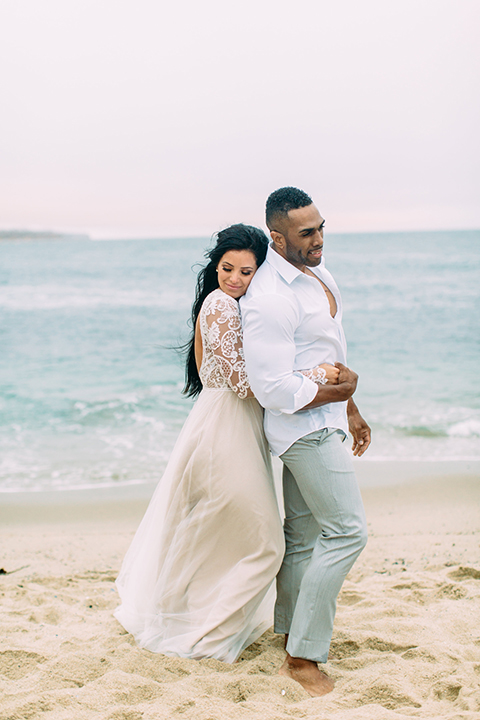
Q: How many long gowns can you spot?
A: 1